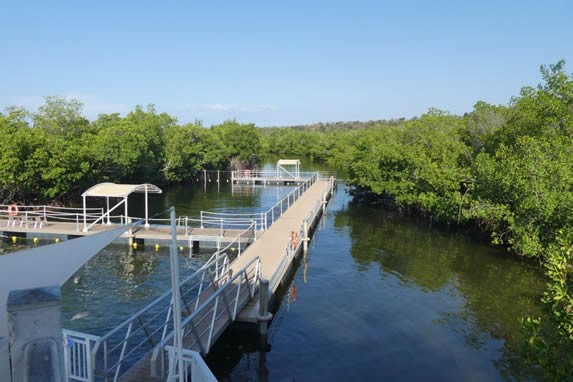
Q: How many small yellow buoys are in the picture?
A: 7